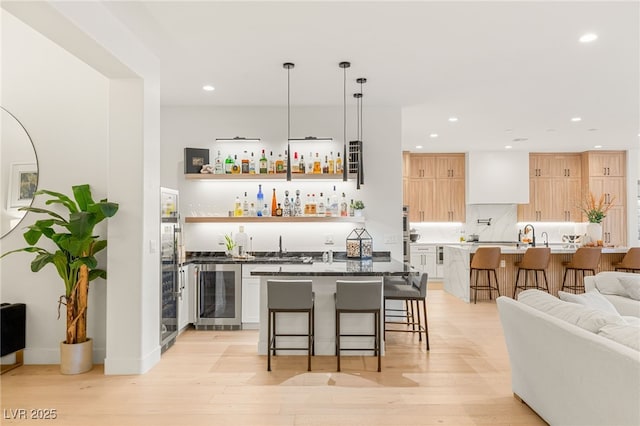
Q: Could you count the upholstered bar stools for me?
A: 8